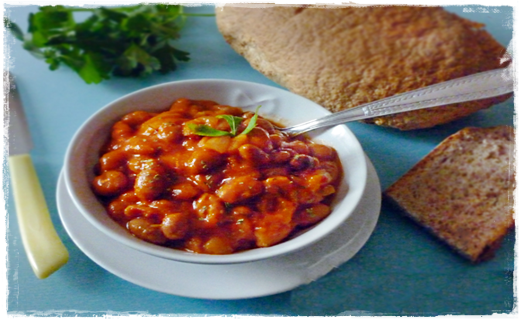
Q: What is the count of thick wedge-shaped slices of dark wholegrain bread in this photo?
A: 1